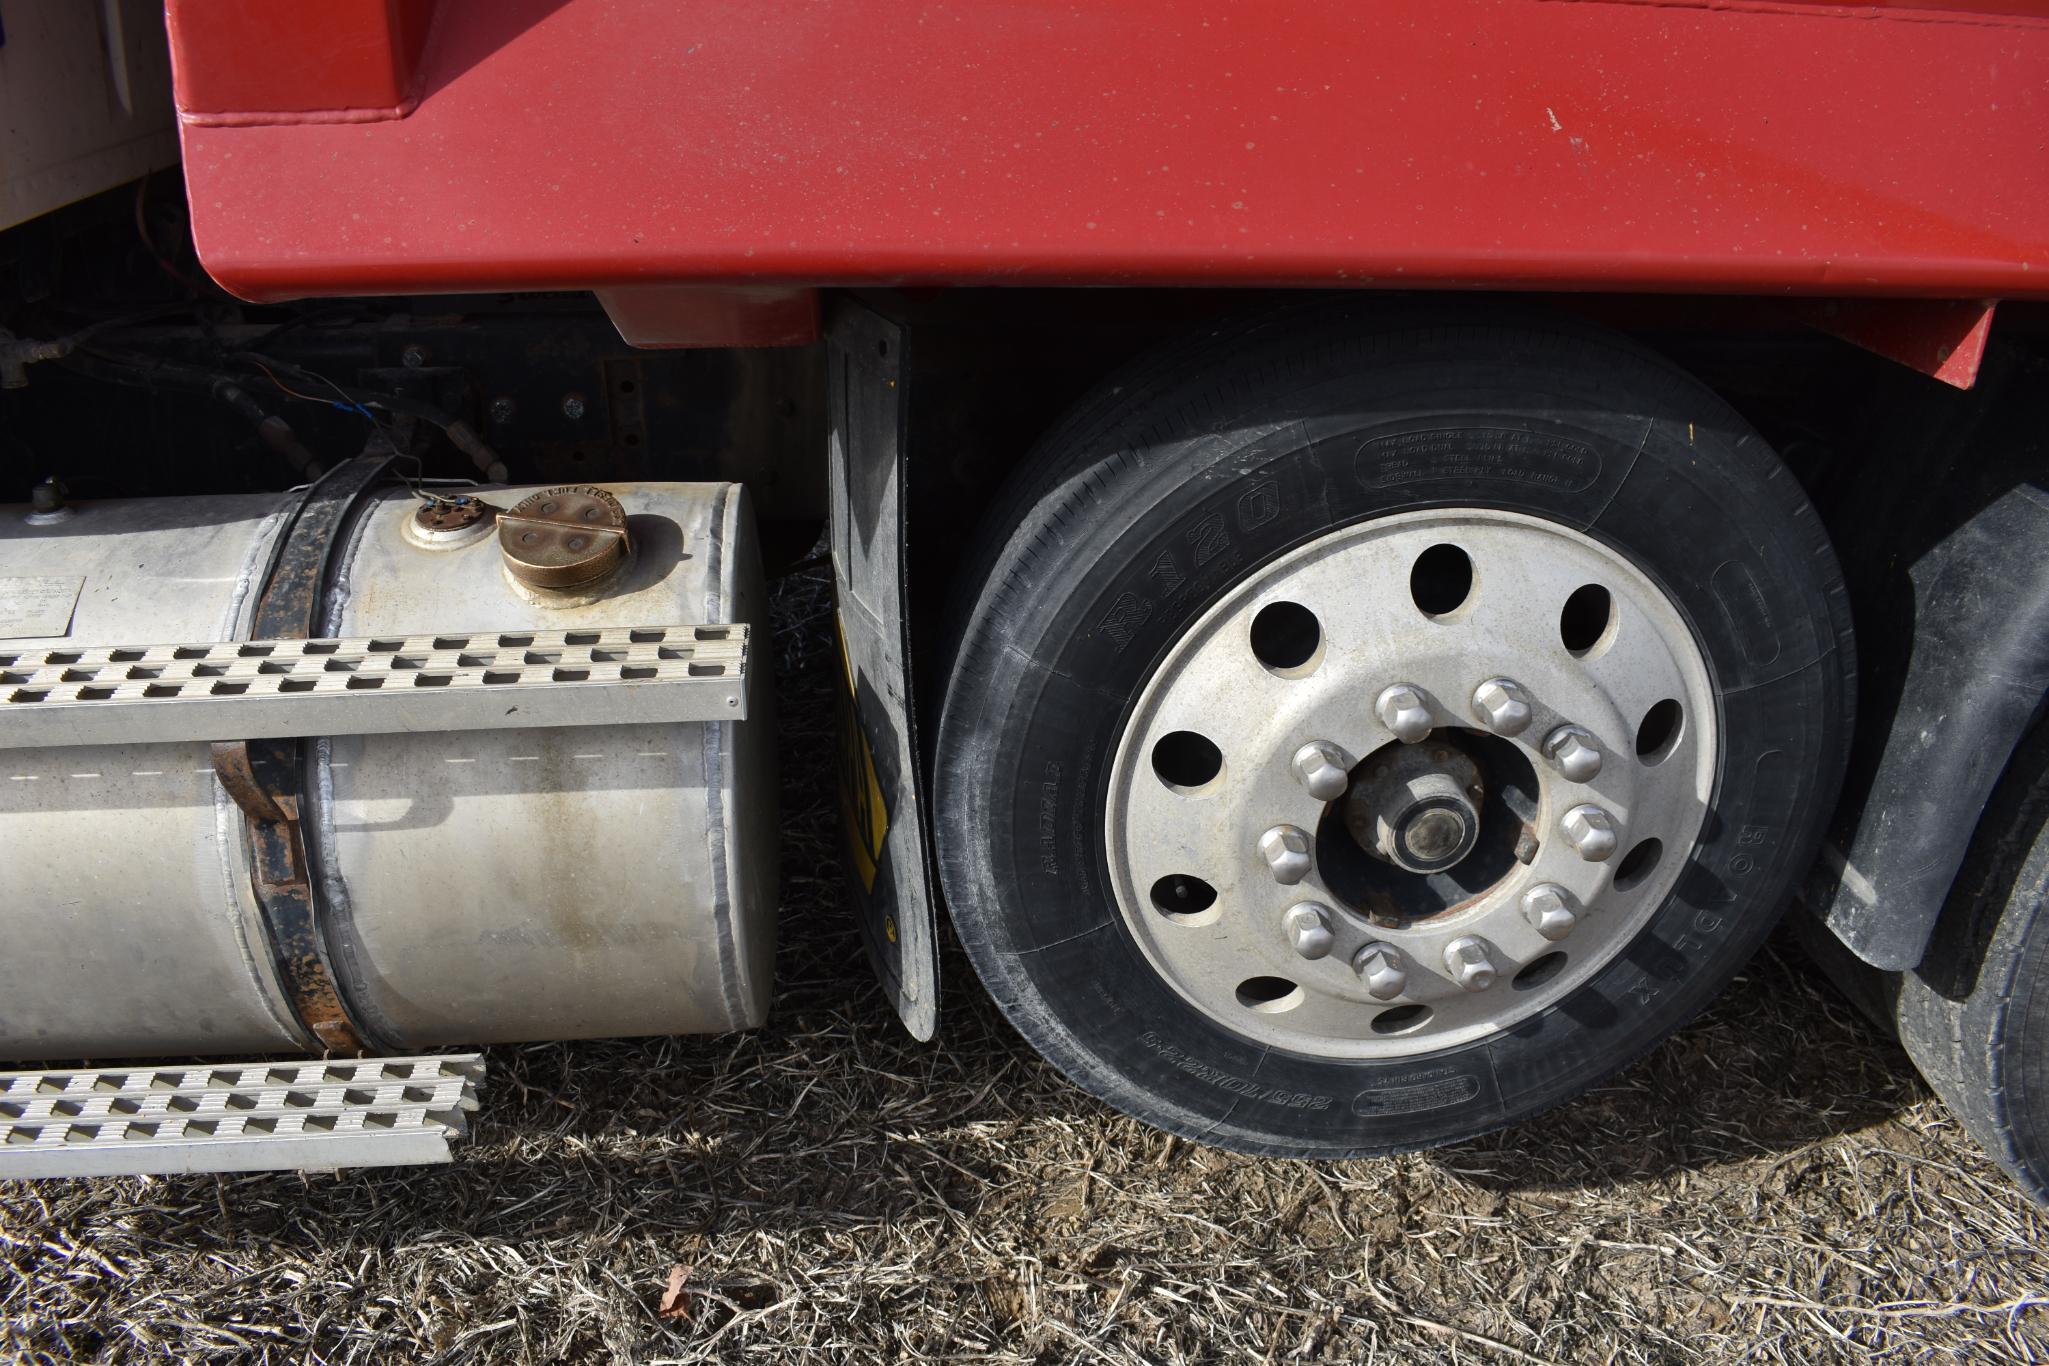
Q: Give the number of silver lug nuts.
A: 10